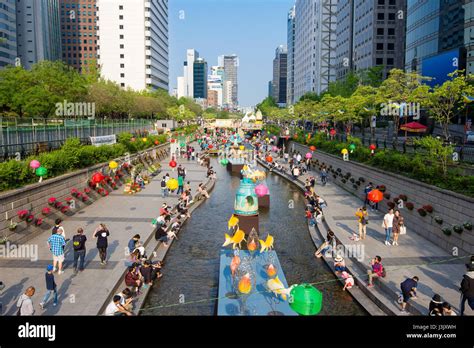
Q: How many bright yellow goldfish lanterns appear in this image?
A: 3